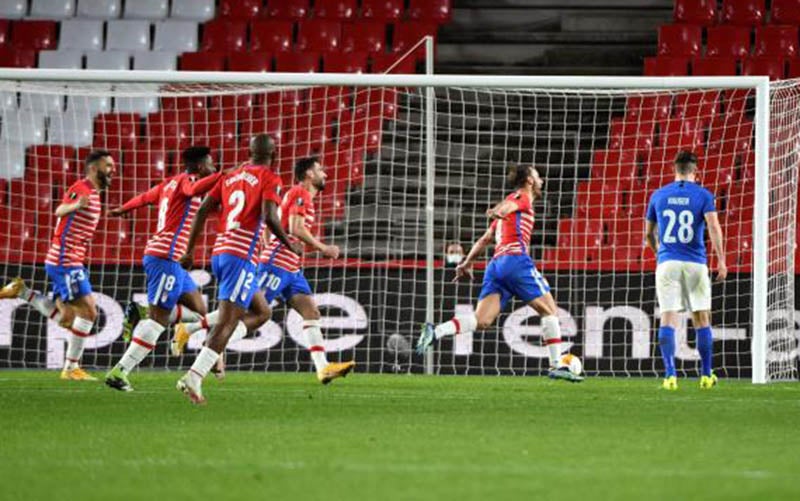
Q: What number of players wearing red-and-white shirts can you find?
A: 5